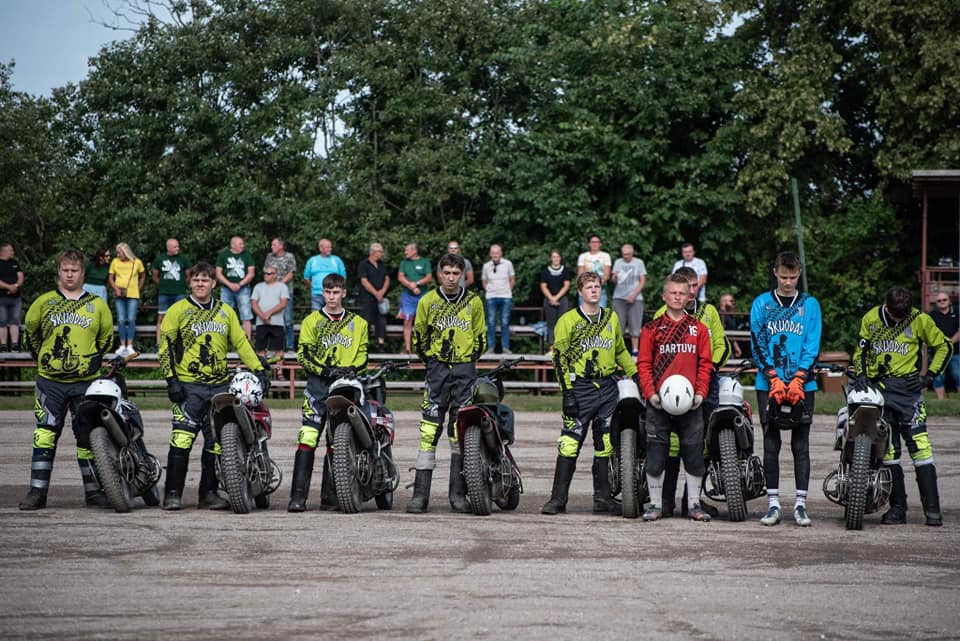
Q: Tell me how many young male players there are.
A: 9